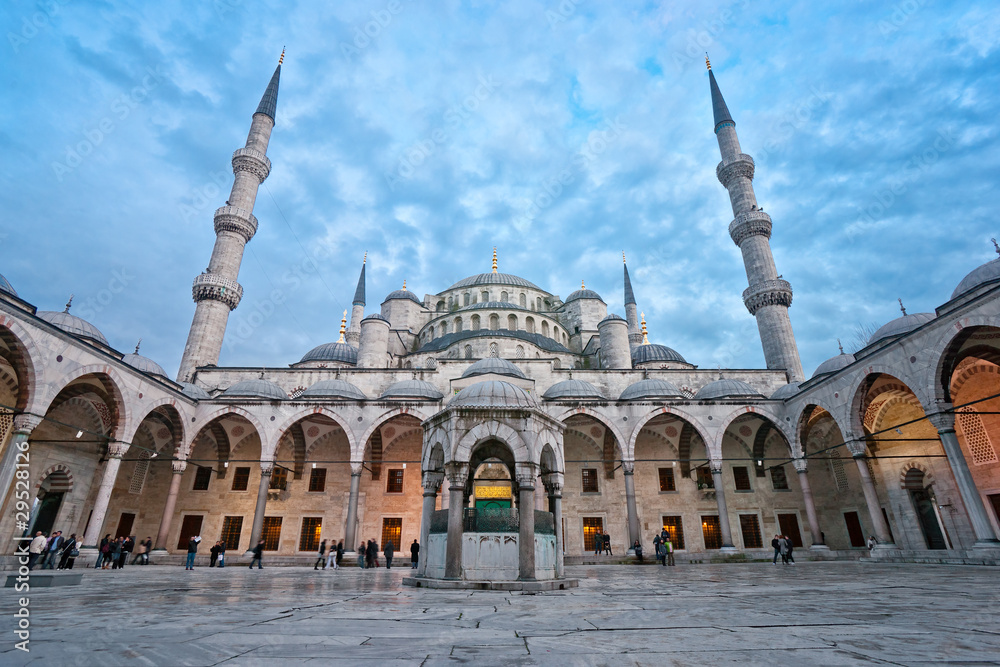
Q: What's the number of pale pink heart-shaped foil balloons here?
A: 0